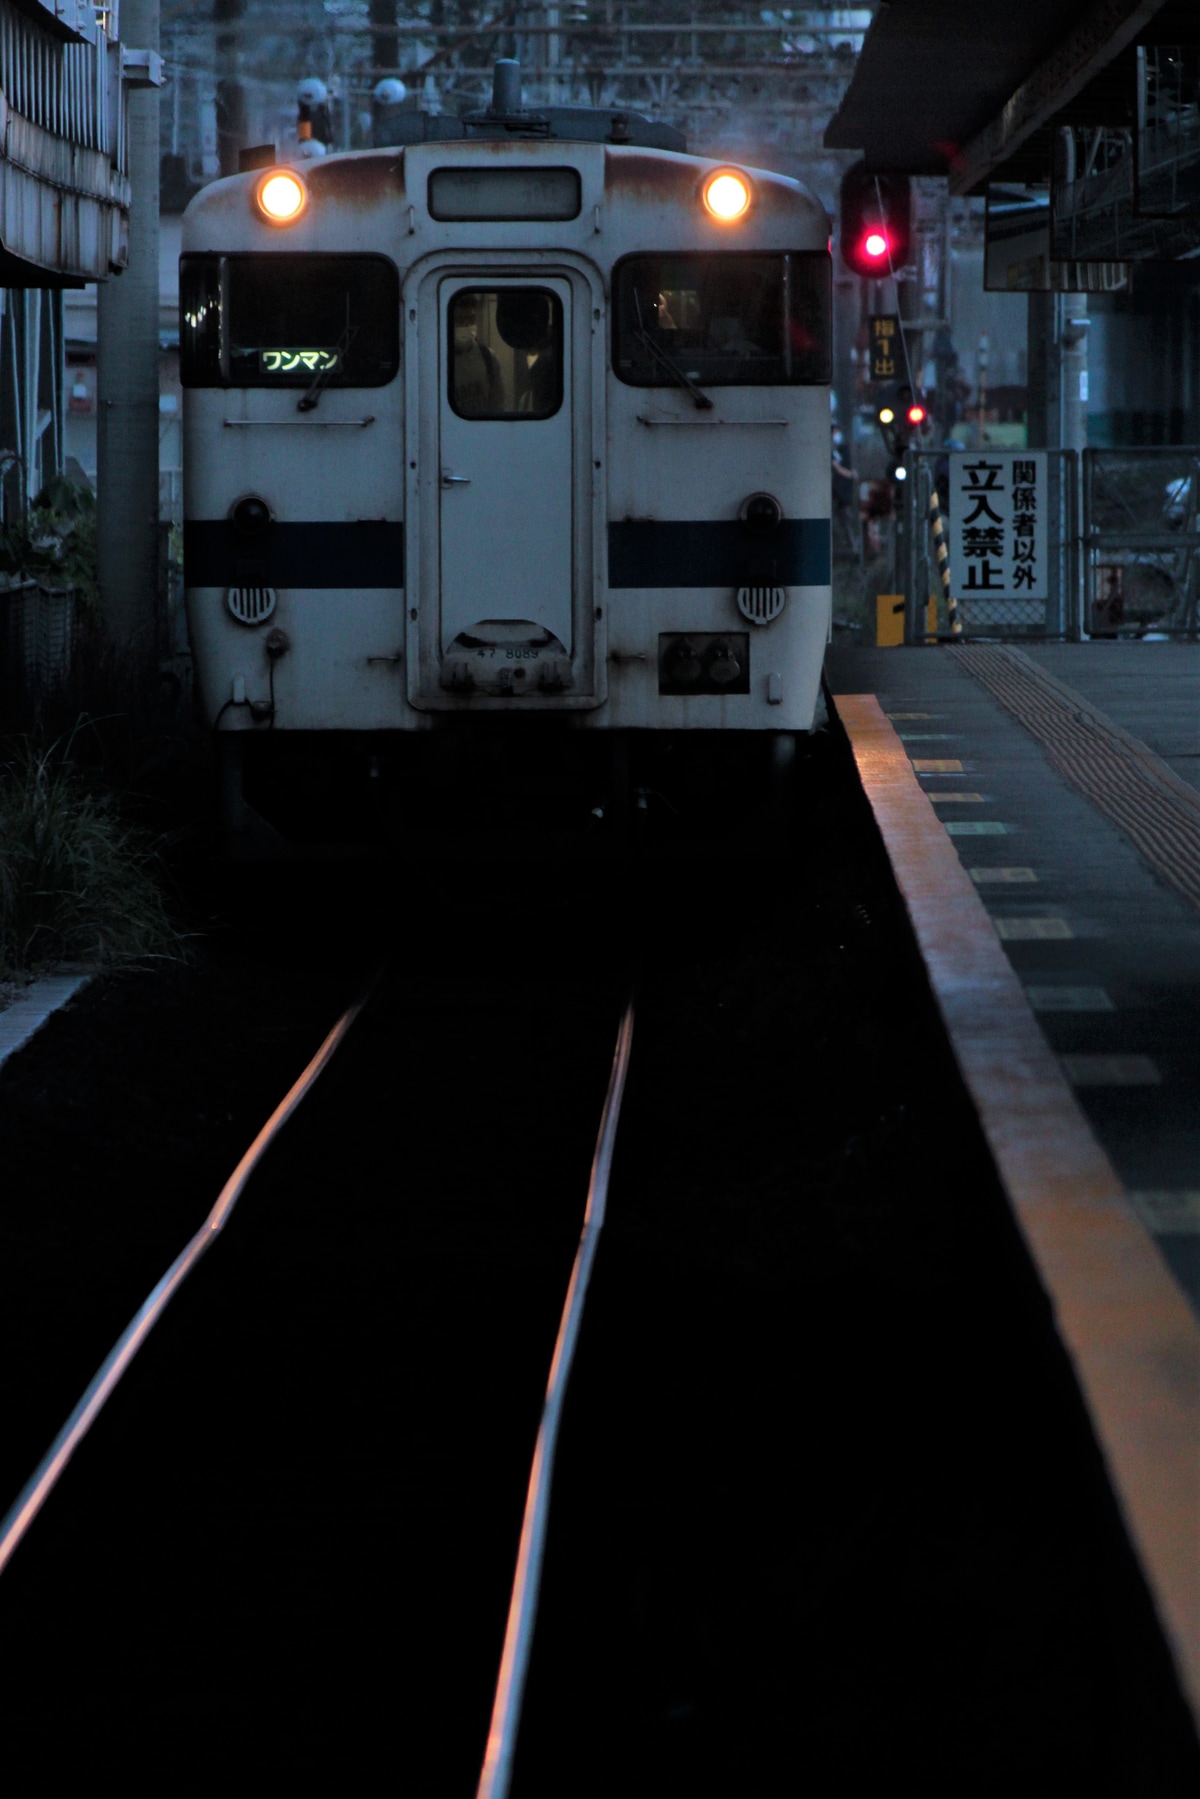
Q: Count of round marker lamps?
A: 2